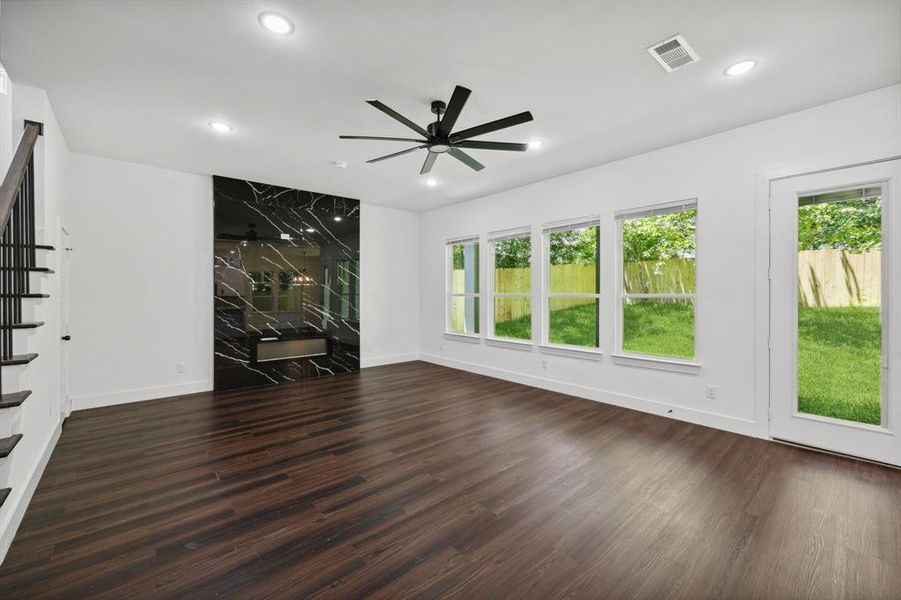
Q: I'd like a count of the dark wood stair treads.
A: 8